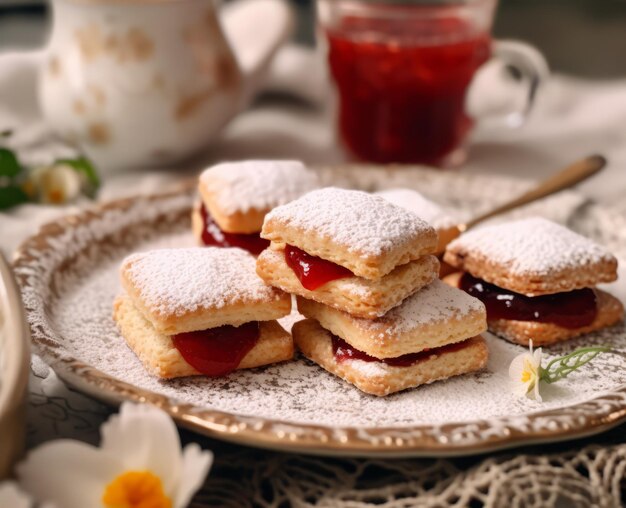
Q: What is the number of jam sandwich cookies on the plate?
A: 6